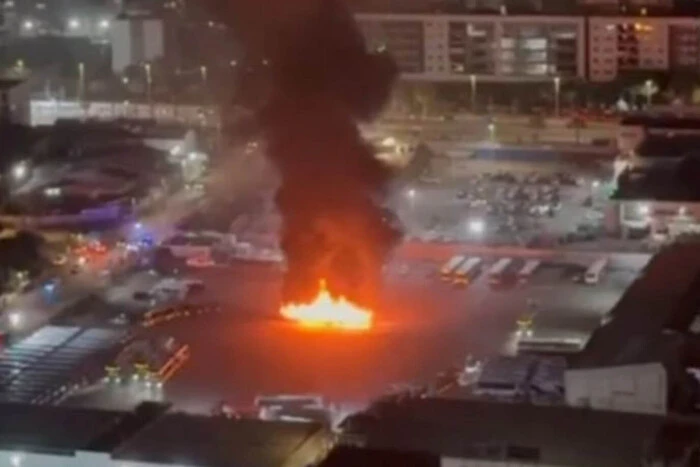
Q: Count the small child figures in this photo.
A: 0